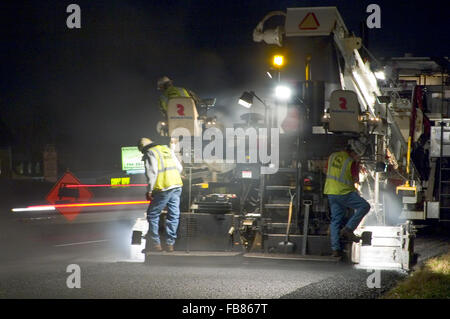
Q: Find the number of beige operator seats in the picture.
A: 2